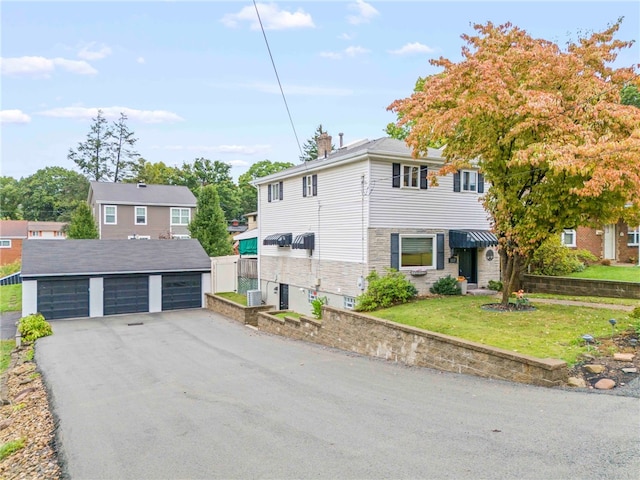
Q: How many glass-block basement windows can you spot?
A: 2